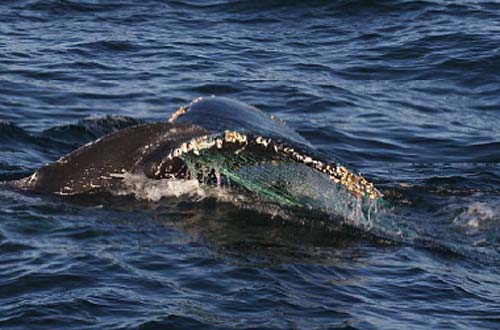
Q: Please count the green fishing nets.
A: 1